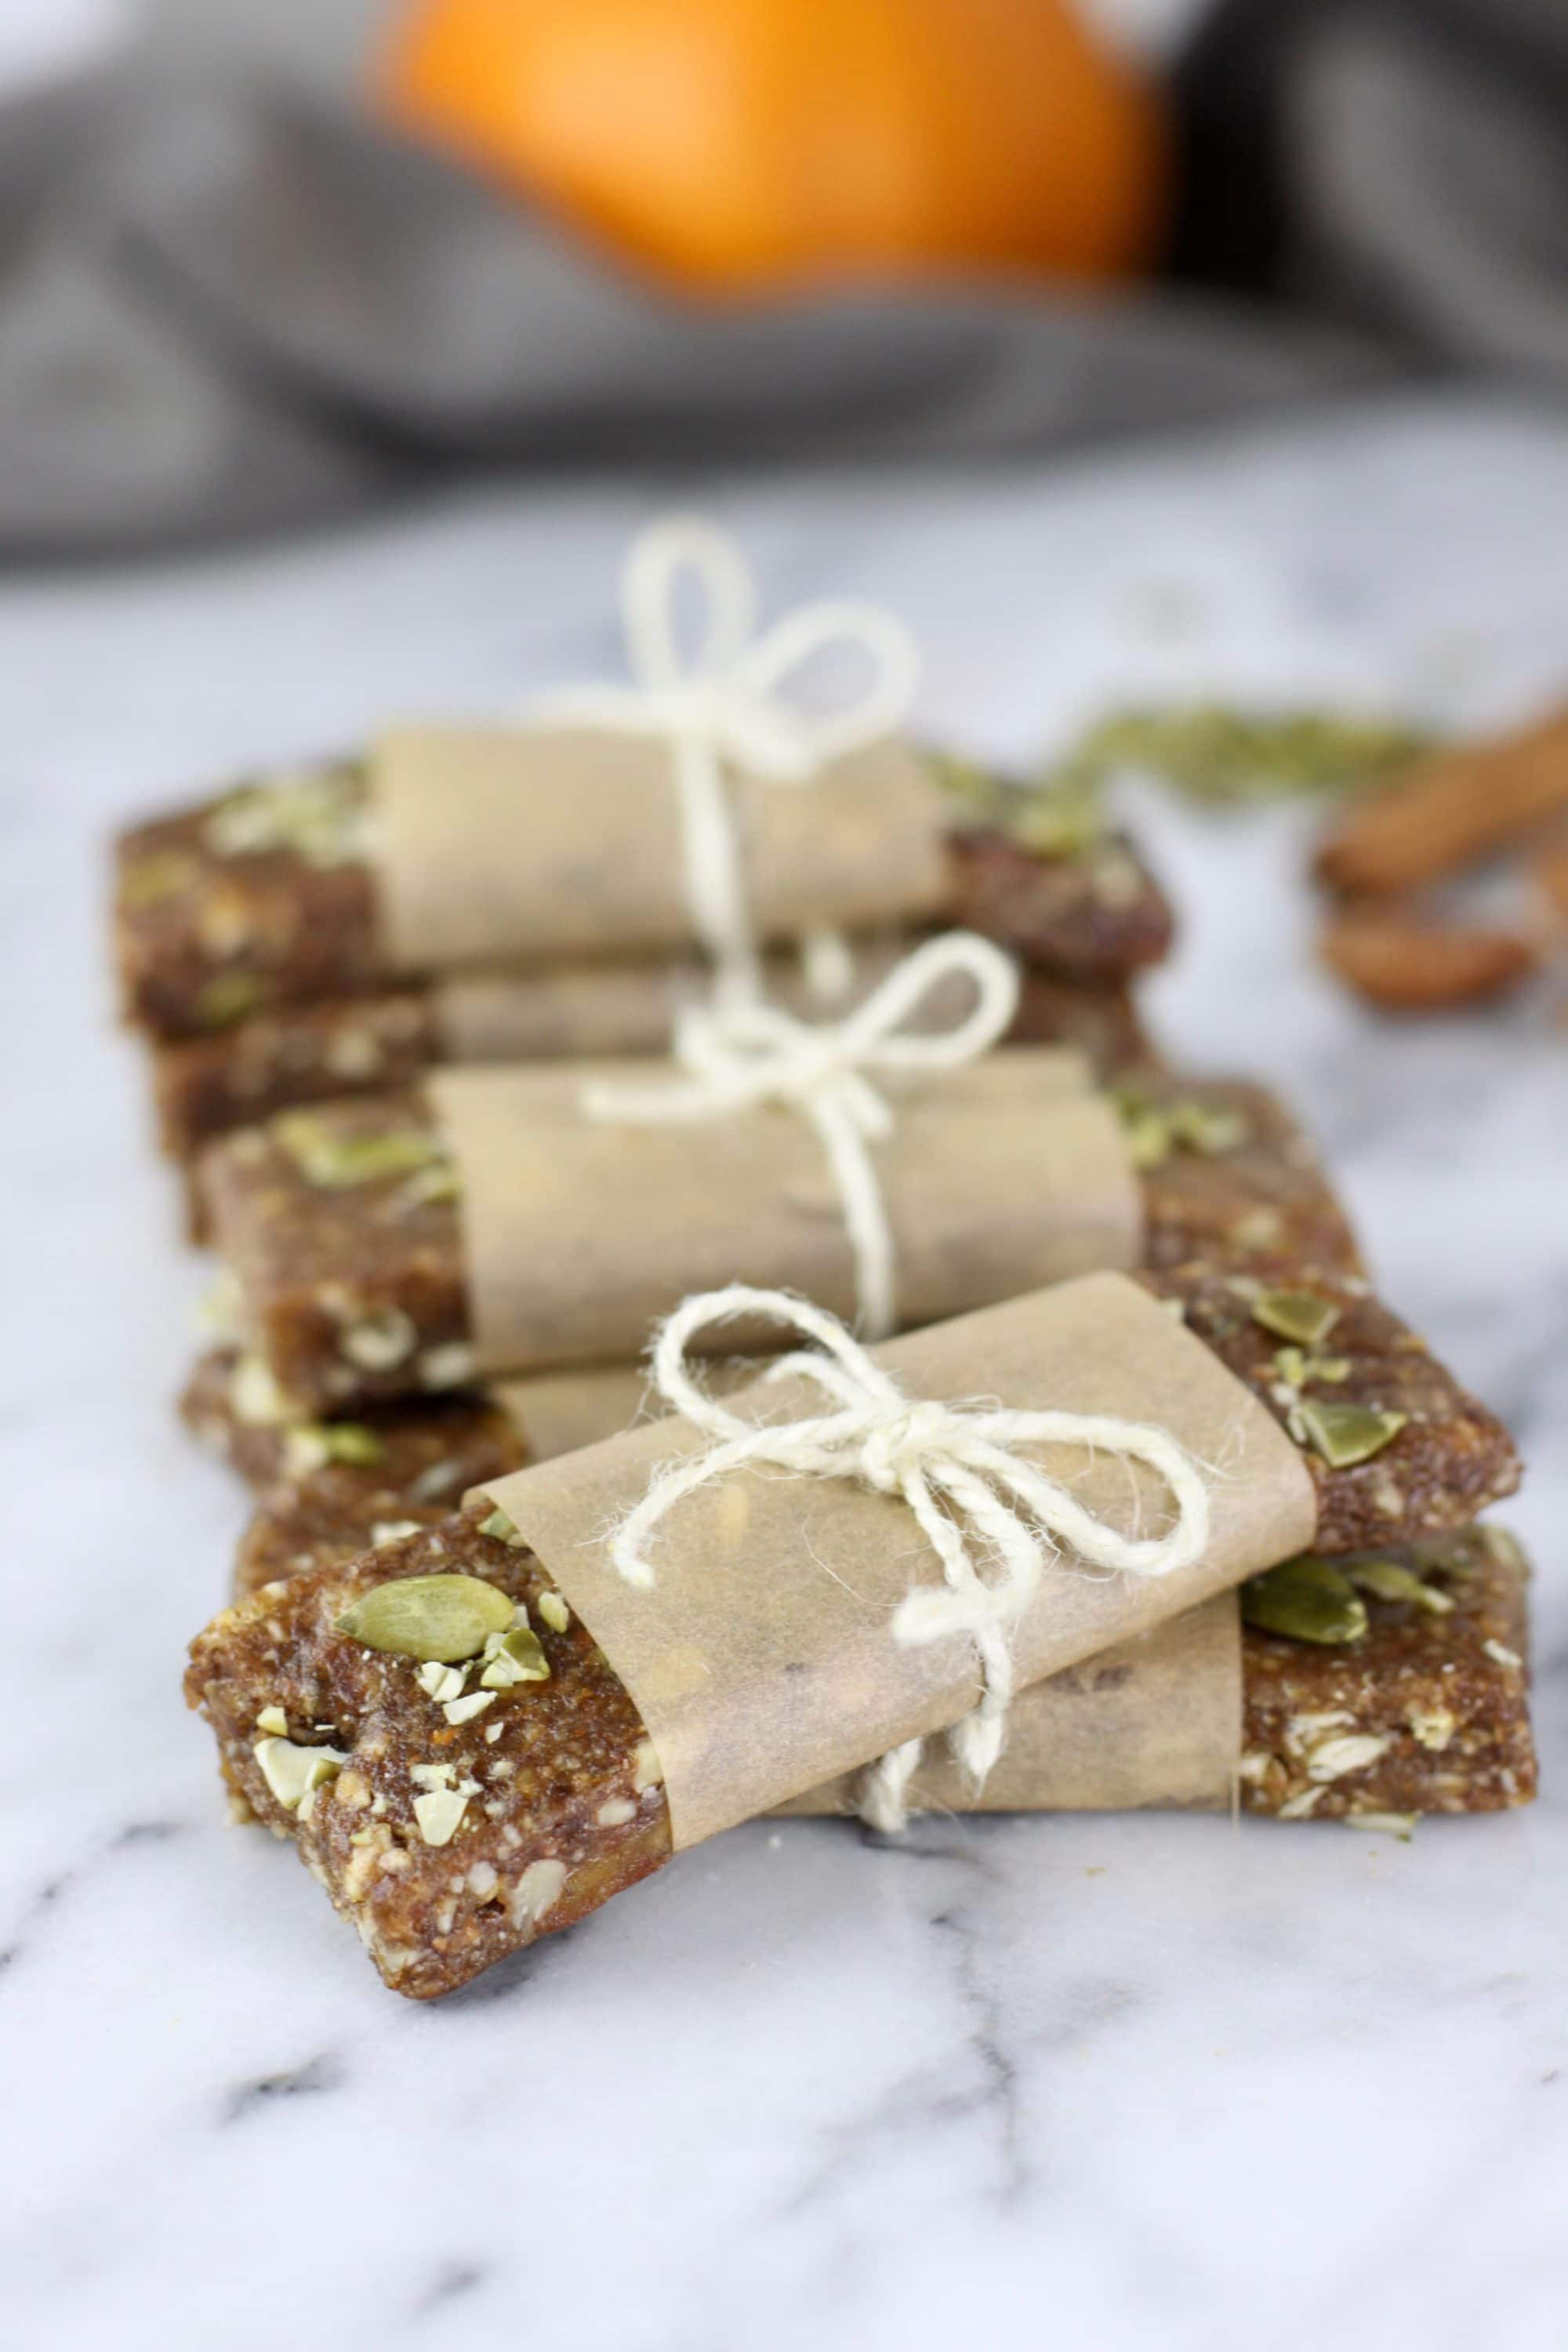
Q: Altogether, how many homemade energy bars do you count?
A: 6